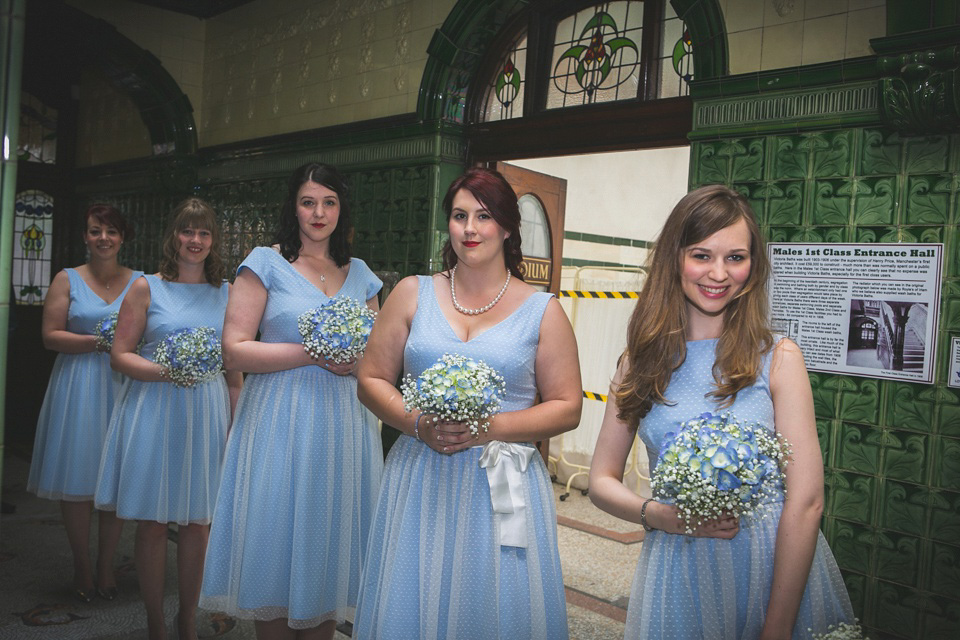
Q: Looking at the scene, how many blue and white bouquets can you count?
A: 5